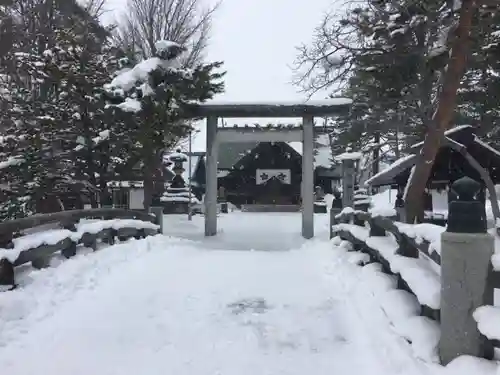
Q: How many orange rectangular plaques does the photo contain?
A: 0